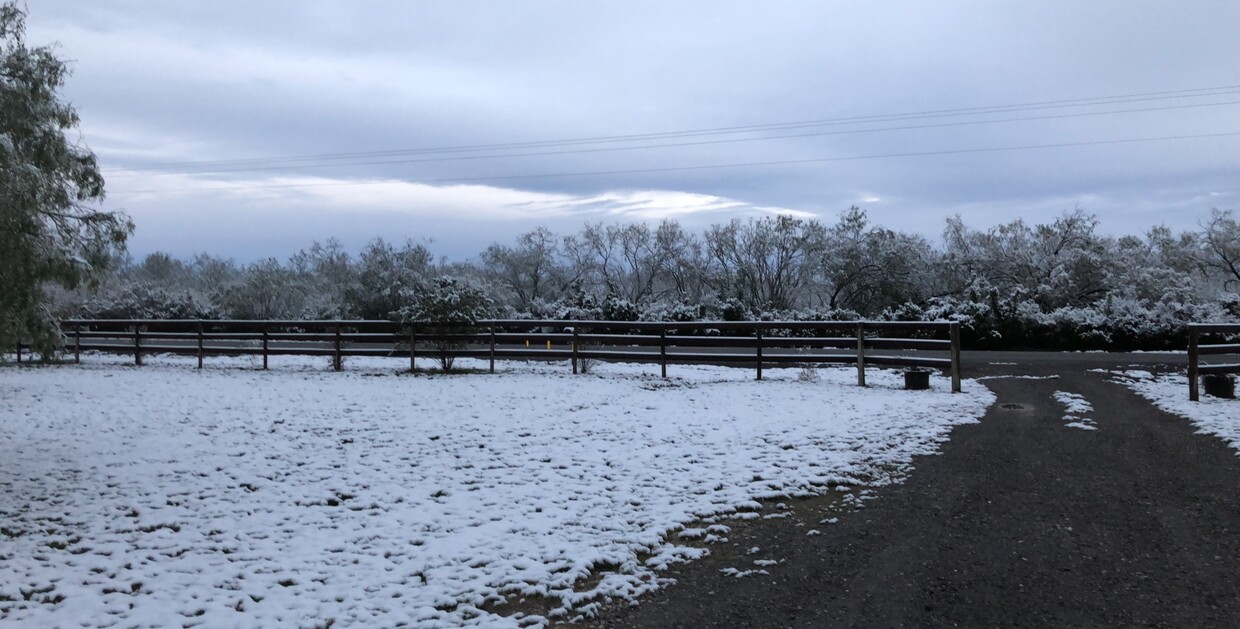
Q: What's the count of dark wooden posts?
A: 14